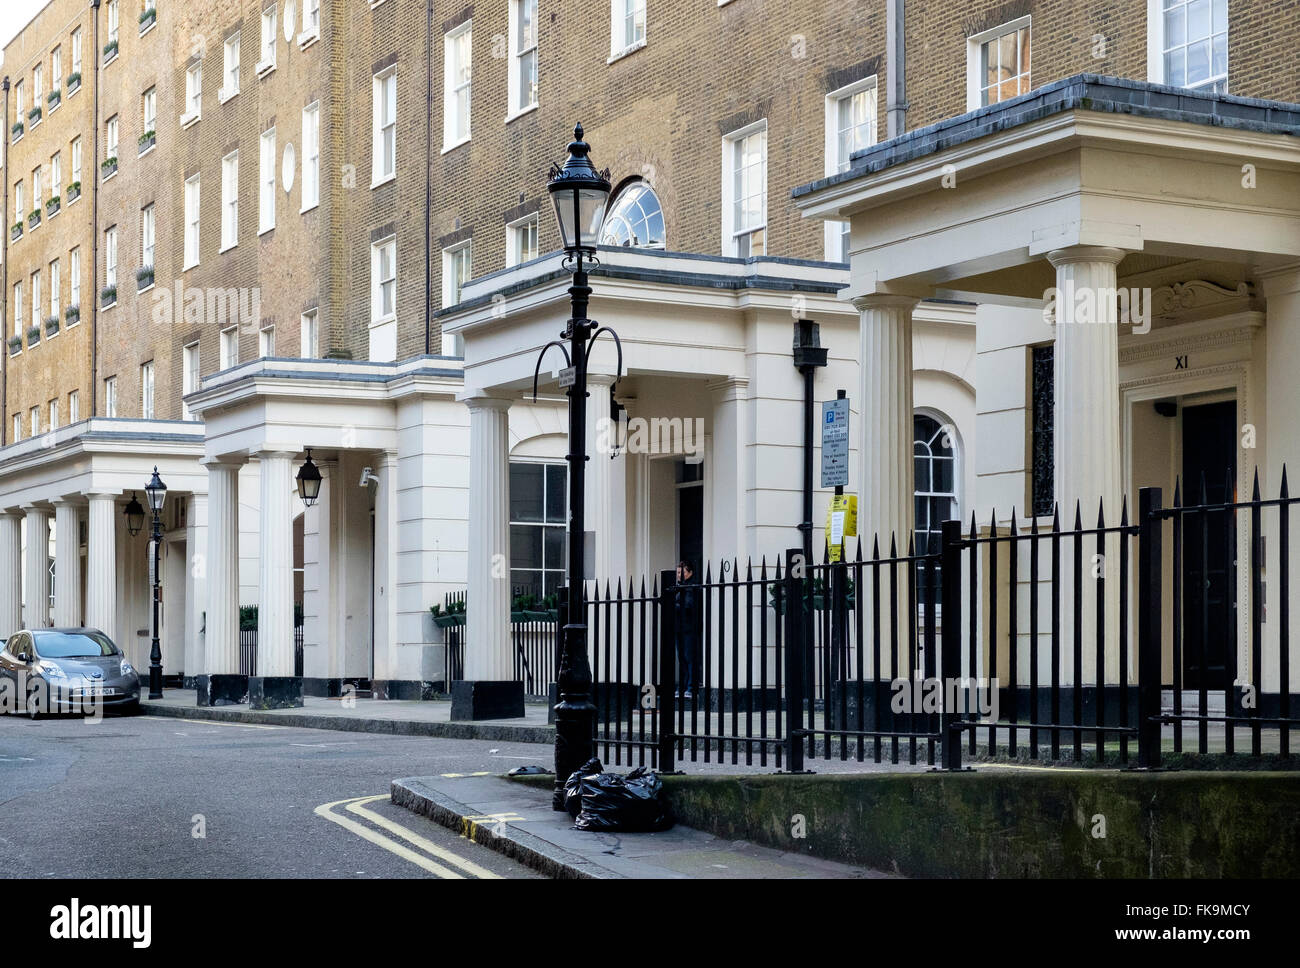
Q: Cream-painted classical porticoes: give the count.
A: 4